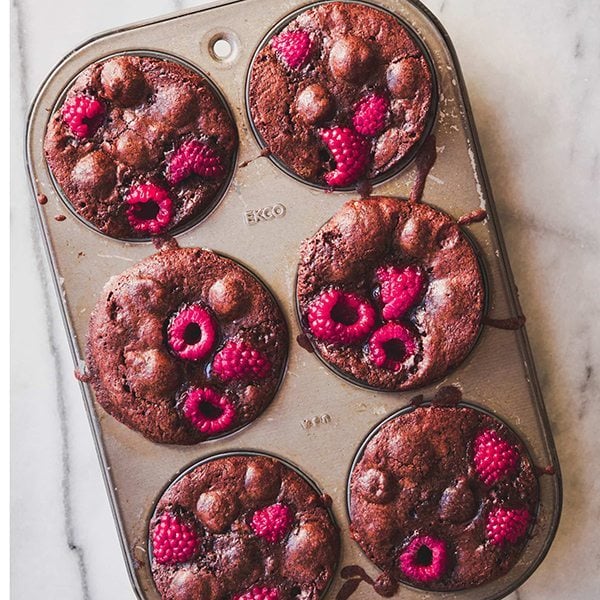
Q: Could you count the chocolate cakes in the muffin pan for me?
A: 6